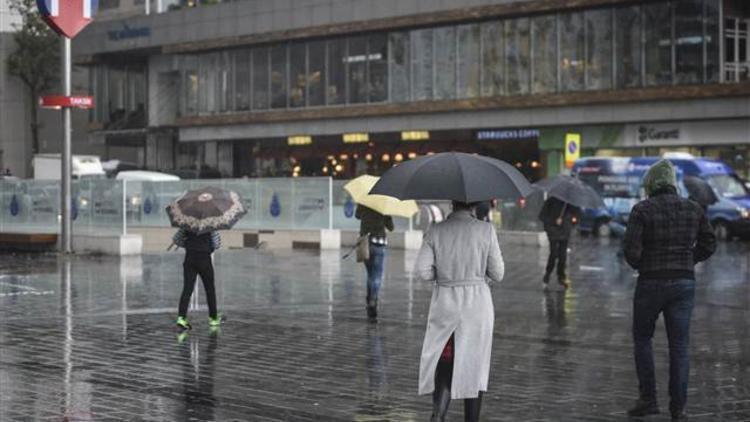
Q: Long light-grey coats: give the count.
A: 1